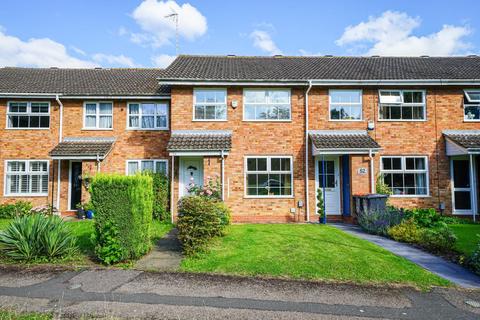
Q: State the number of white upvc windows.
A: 12